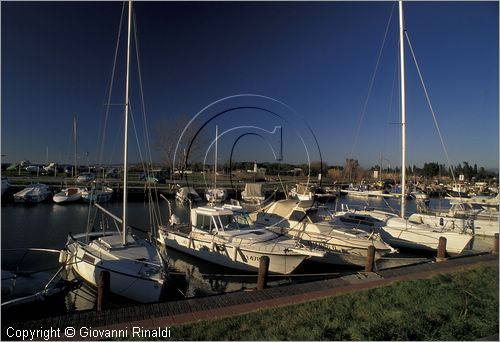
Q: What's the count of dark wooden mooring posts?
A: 5